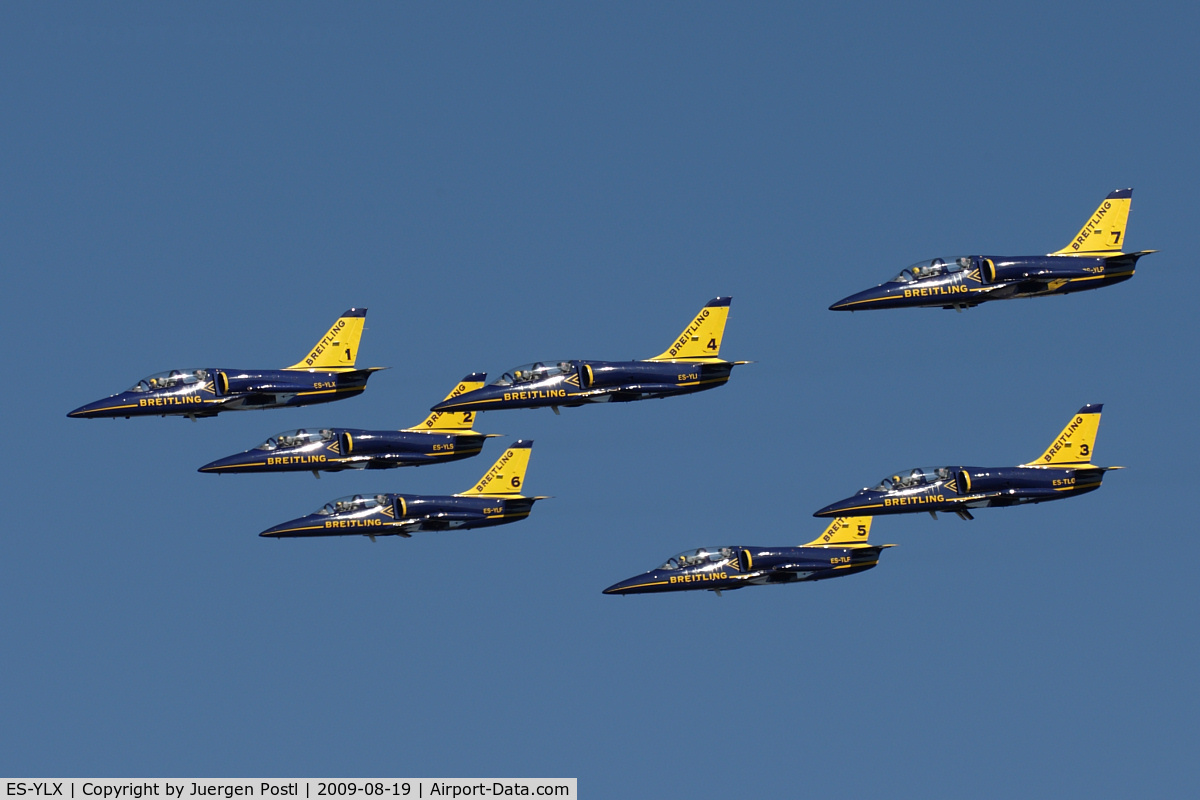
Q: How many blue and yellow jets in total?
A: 7